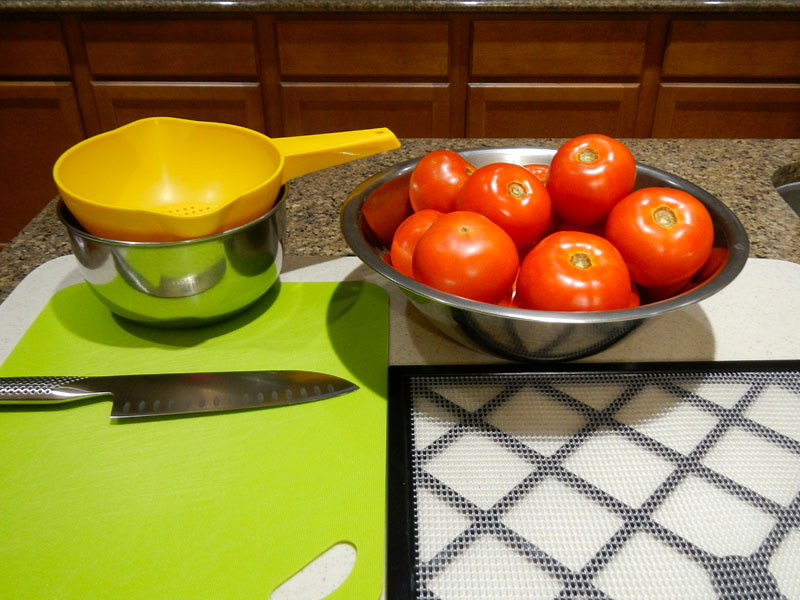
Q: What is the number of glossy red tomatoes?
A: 8